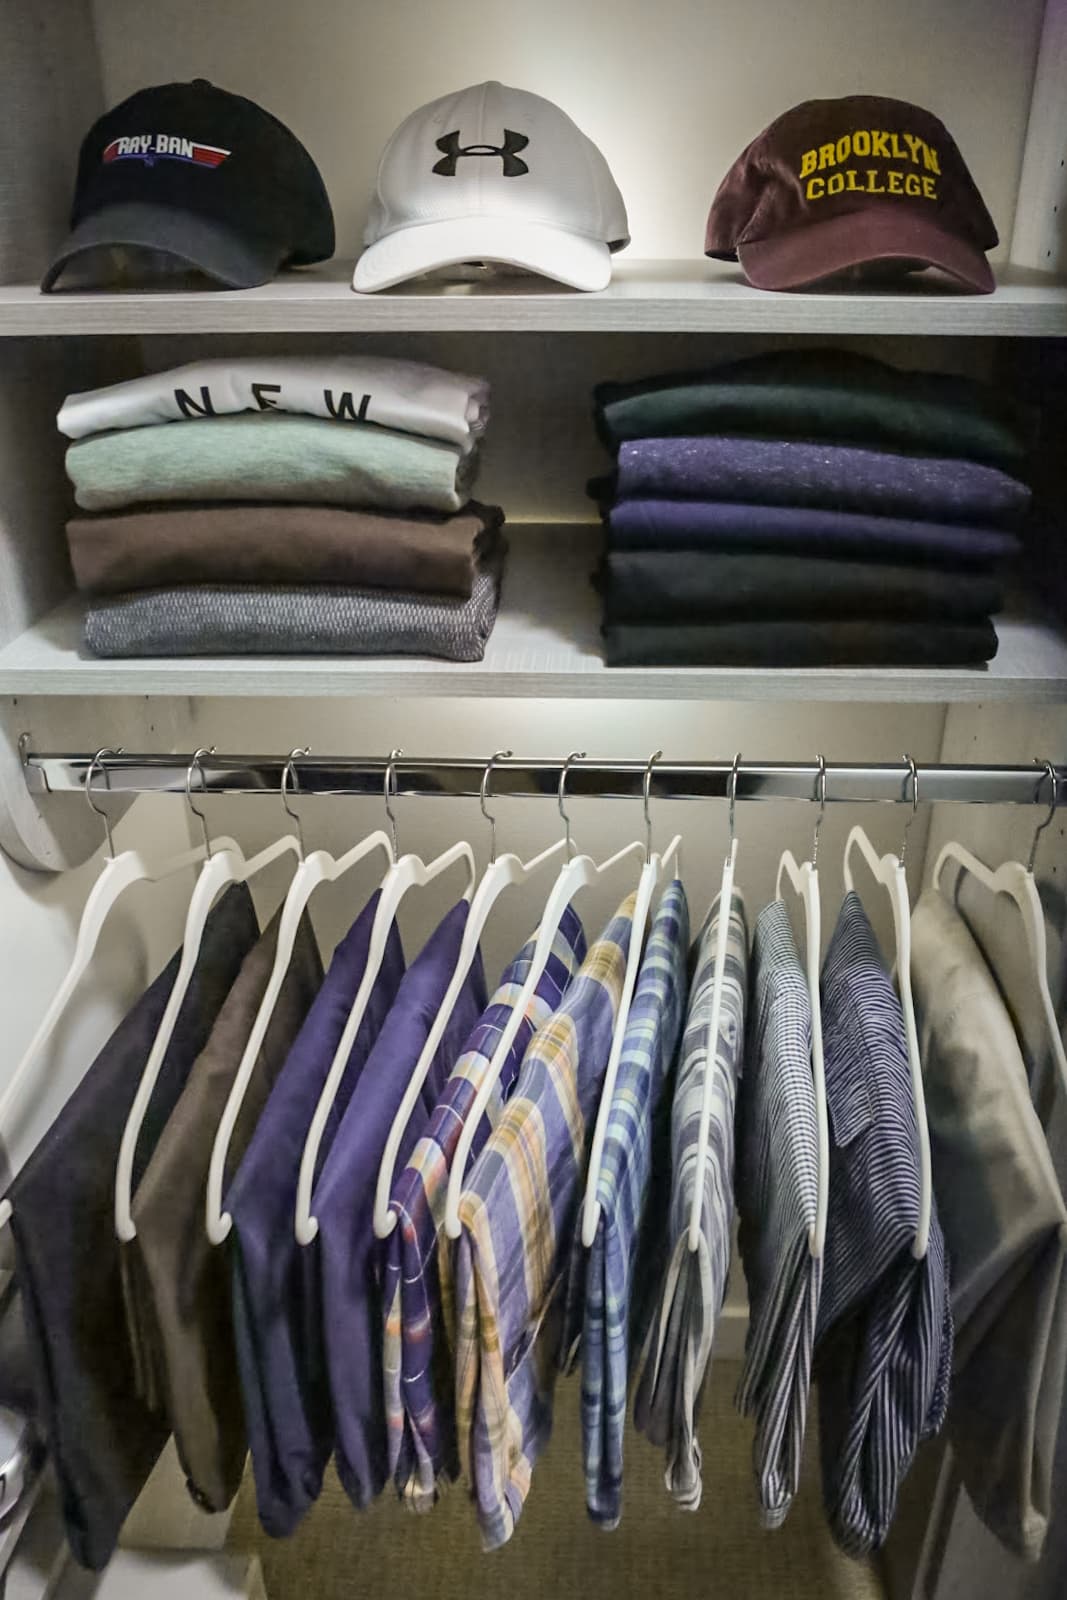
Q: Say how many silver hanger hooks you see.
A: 11